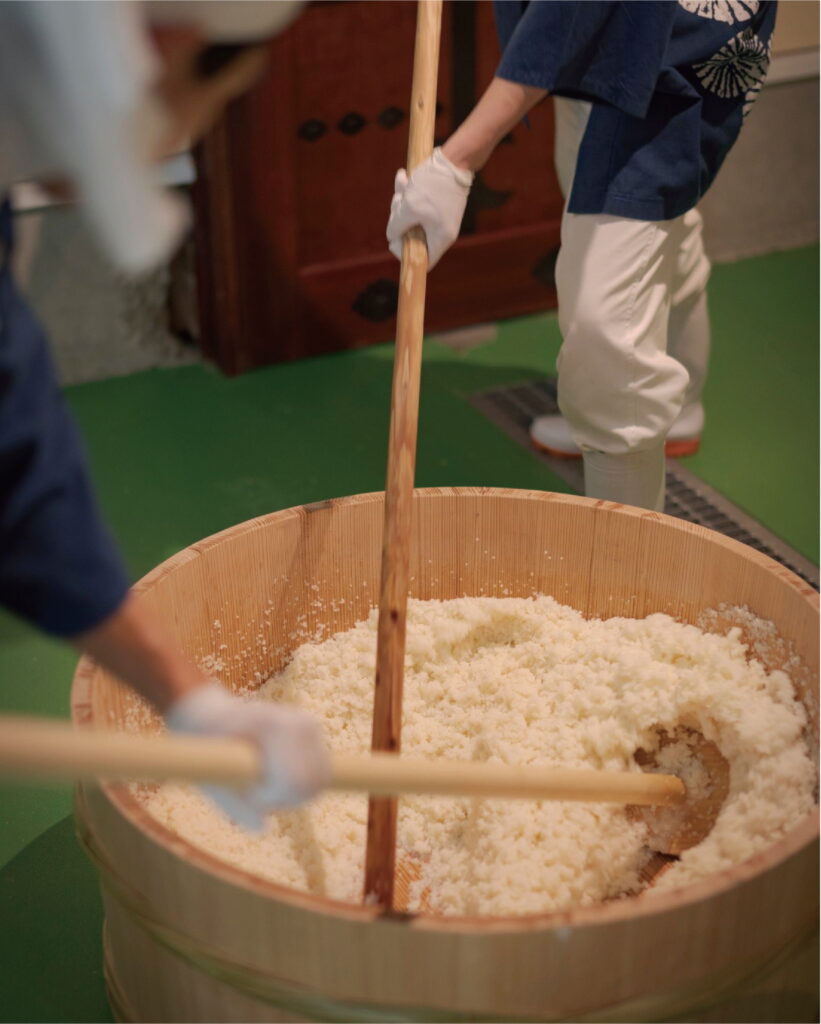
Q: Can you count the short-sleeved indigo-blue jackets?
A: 2